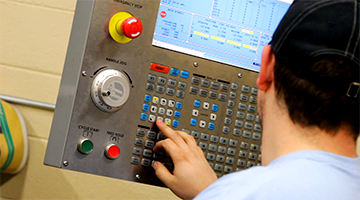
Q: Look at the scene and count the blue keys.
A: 12